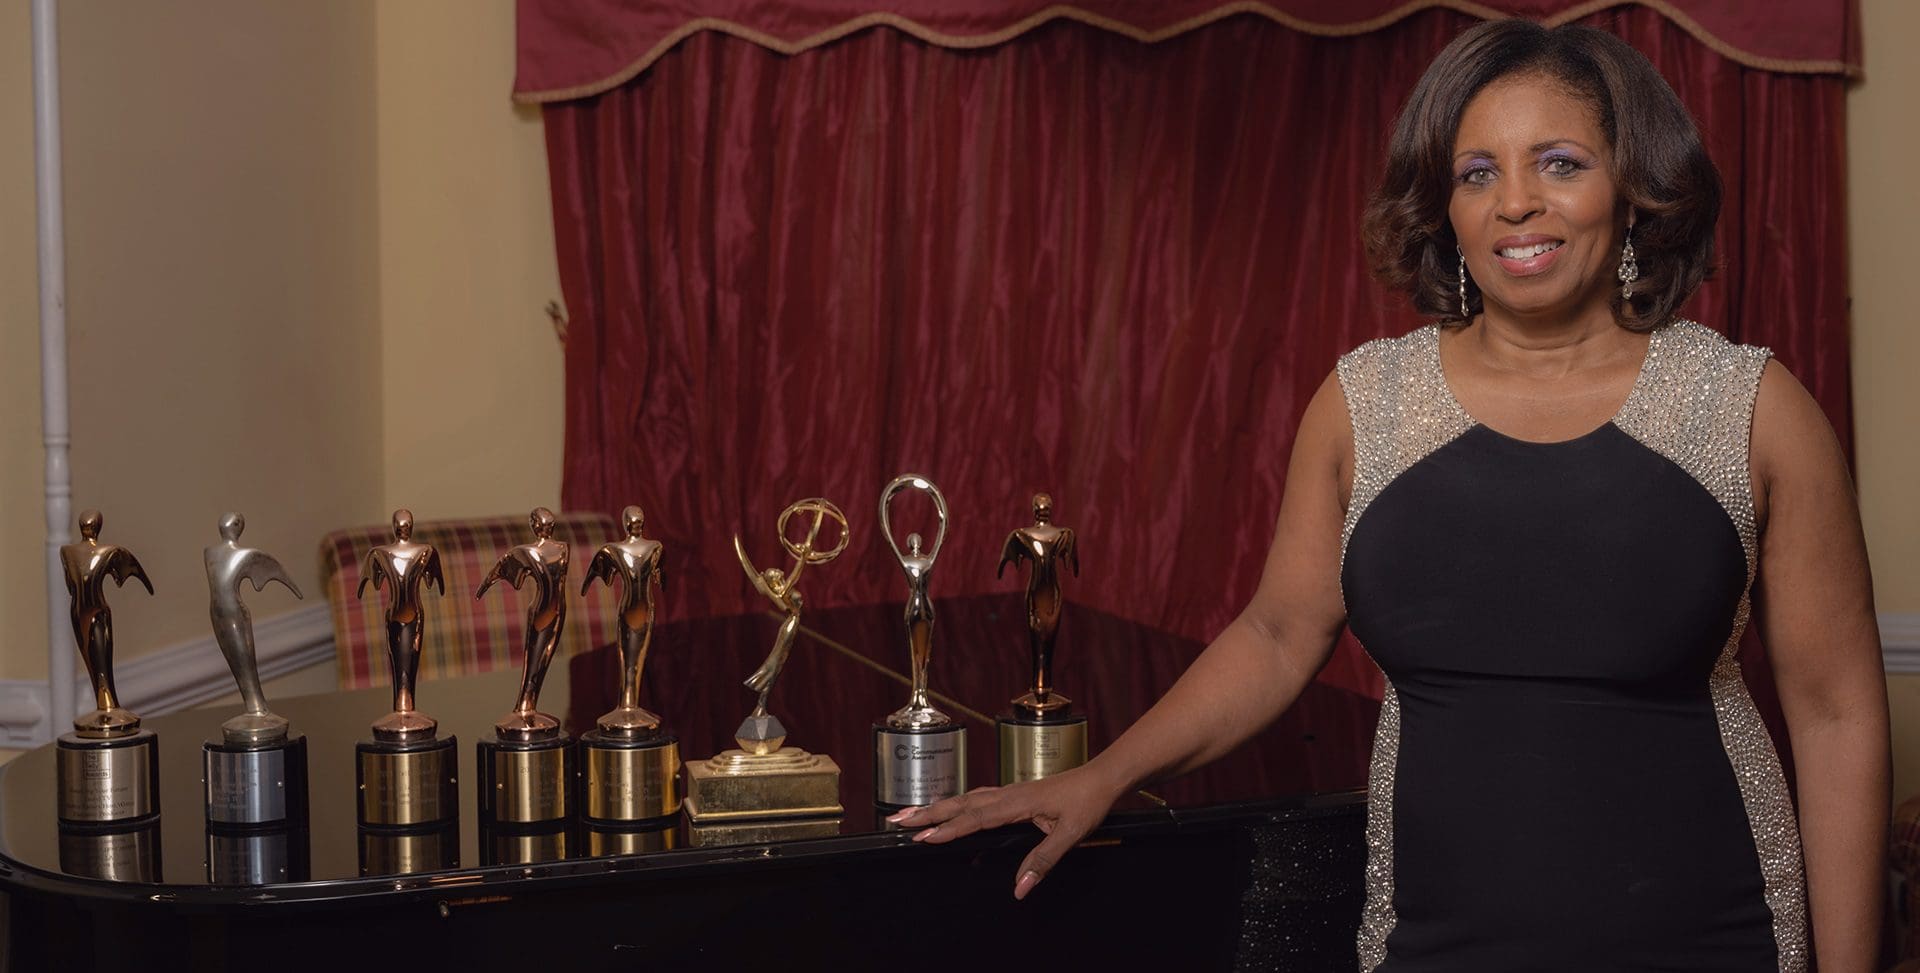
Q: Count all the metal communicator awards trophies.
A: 1